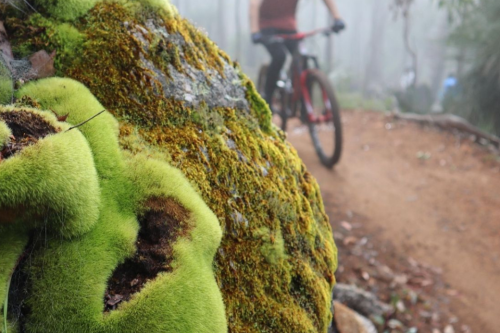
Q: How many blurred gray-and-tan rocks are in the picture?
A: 2